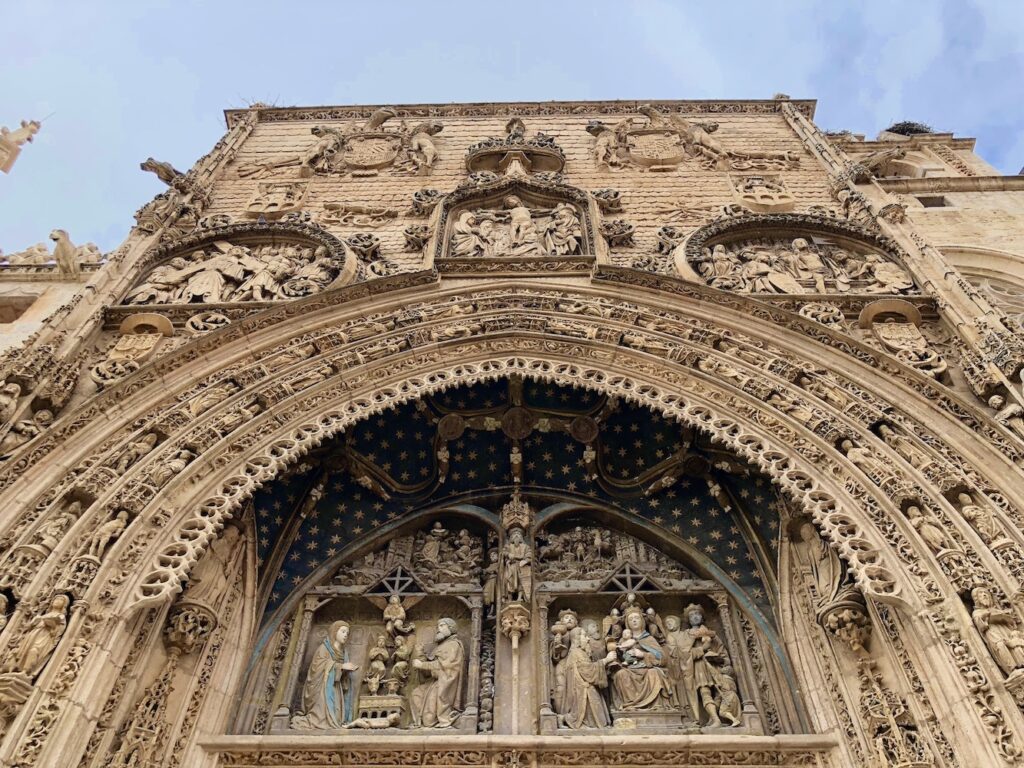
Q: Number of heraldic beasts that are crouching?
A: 4